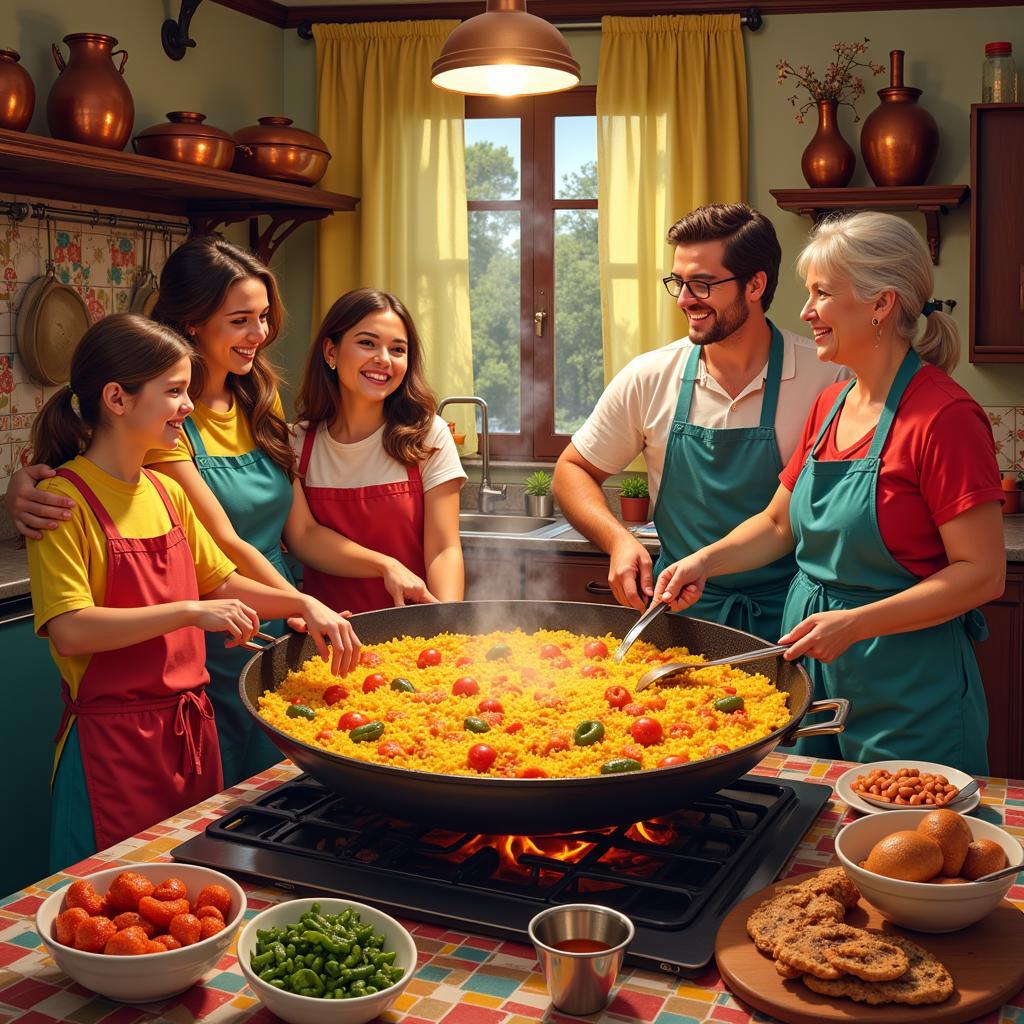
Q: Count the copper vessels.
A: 6